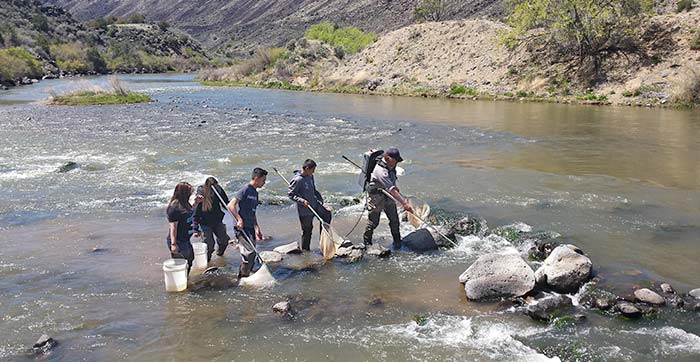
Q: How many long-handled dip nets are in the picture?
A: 3